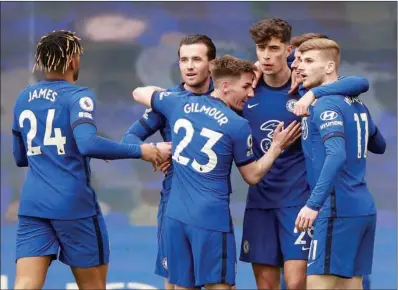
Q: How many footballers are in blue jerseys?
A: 6